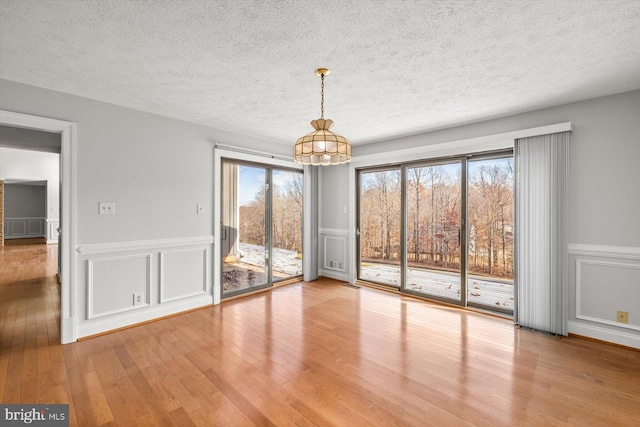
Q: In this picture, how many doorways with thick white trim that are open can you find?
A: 1